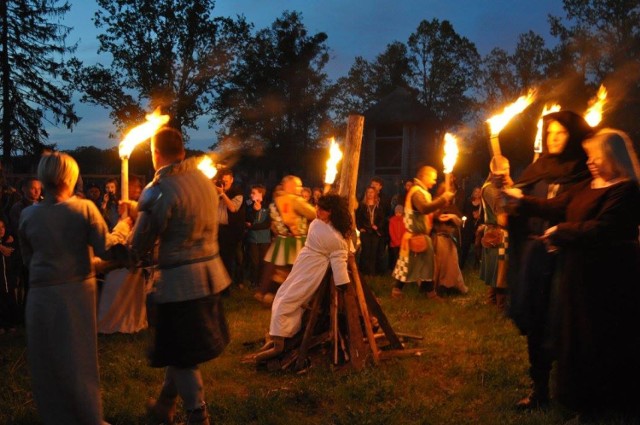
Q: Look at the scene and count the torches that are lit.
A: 7